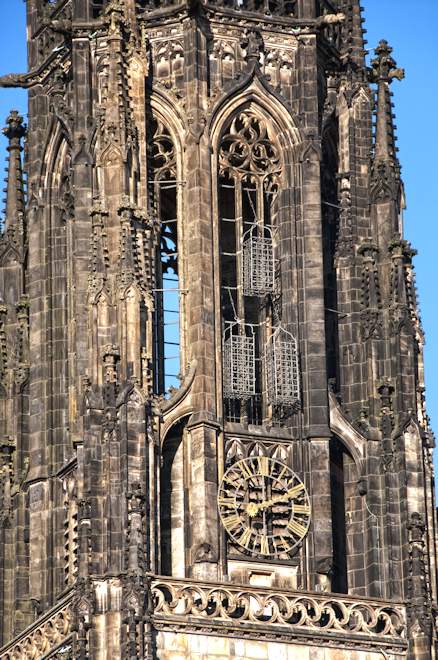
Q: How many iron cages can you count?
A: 3